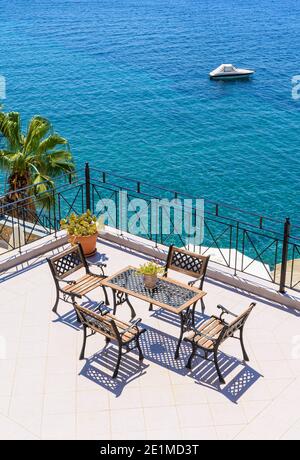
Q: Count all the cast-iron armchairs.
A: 4